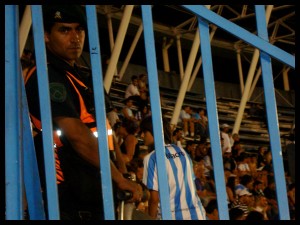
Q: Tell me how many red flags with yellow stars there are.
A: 0